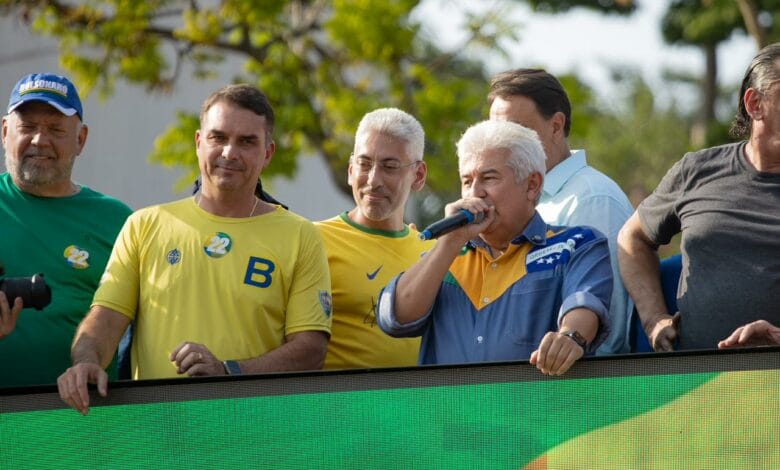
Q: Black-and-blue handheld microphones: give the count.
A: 1